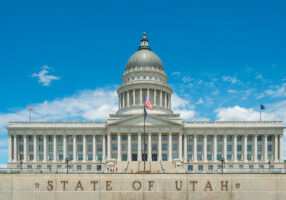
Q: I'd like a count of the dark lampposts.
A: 4